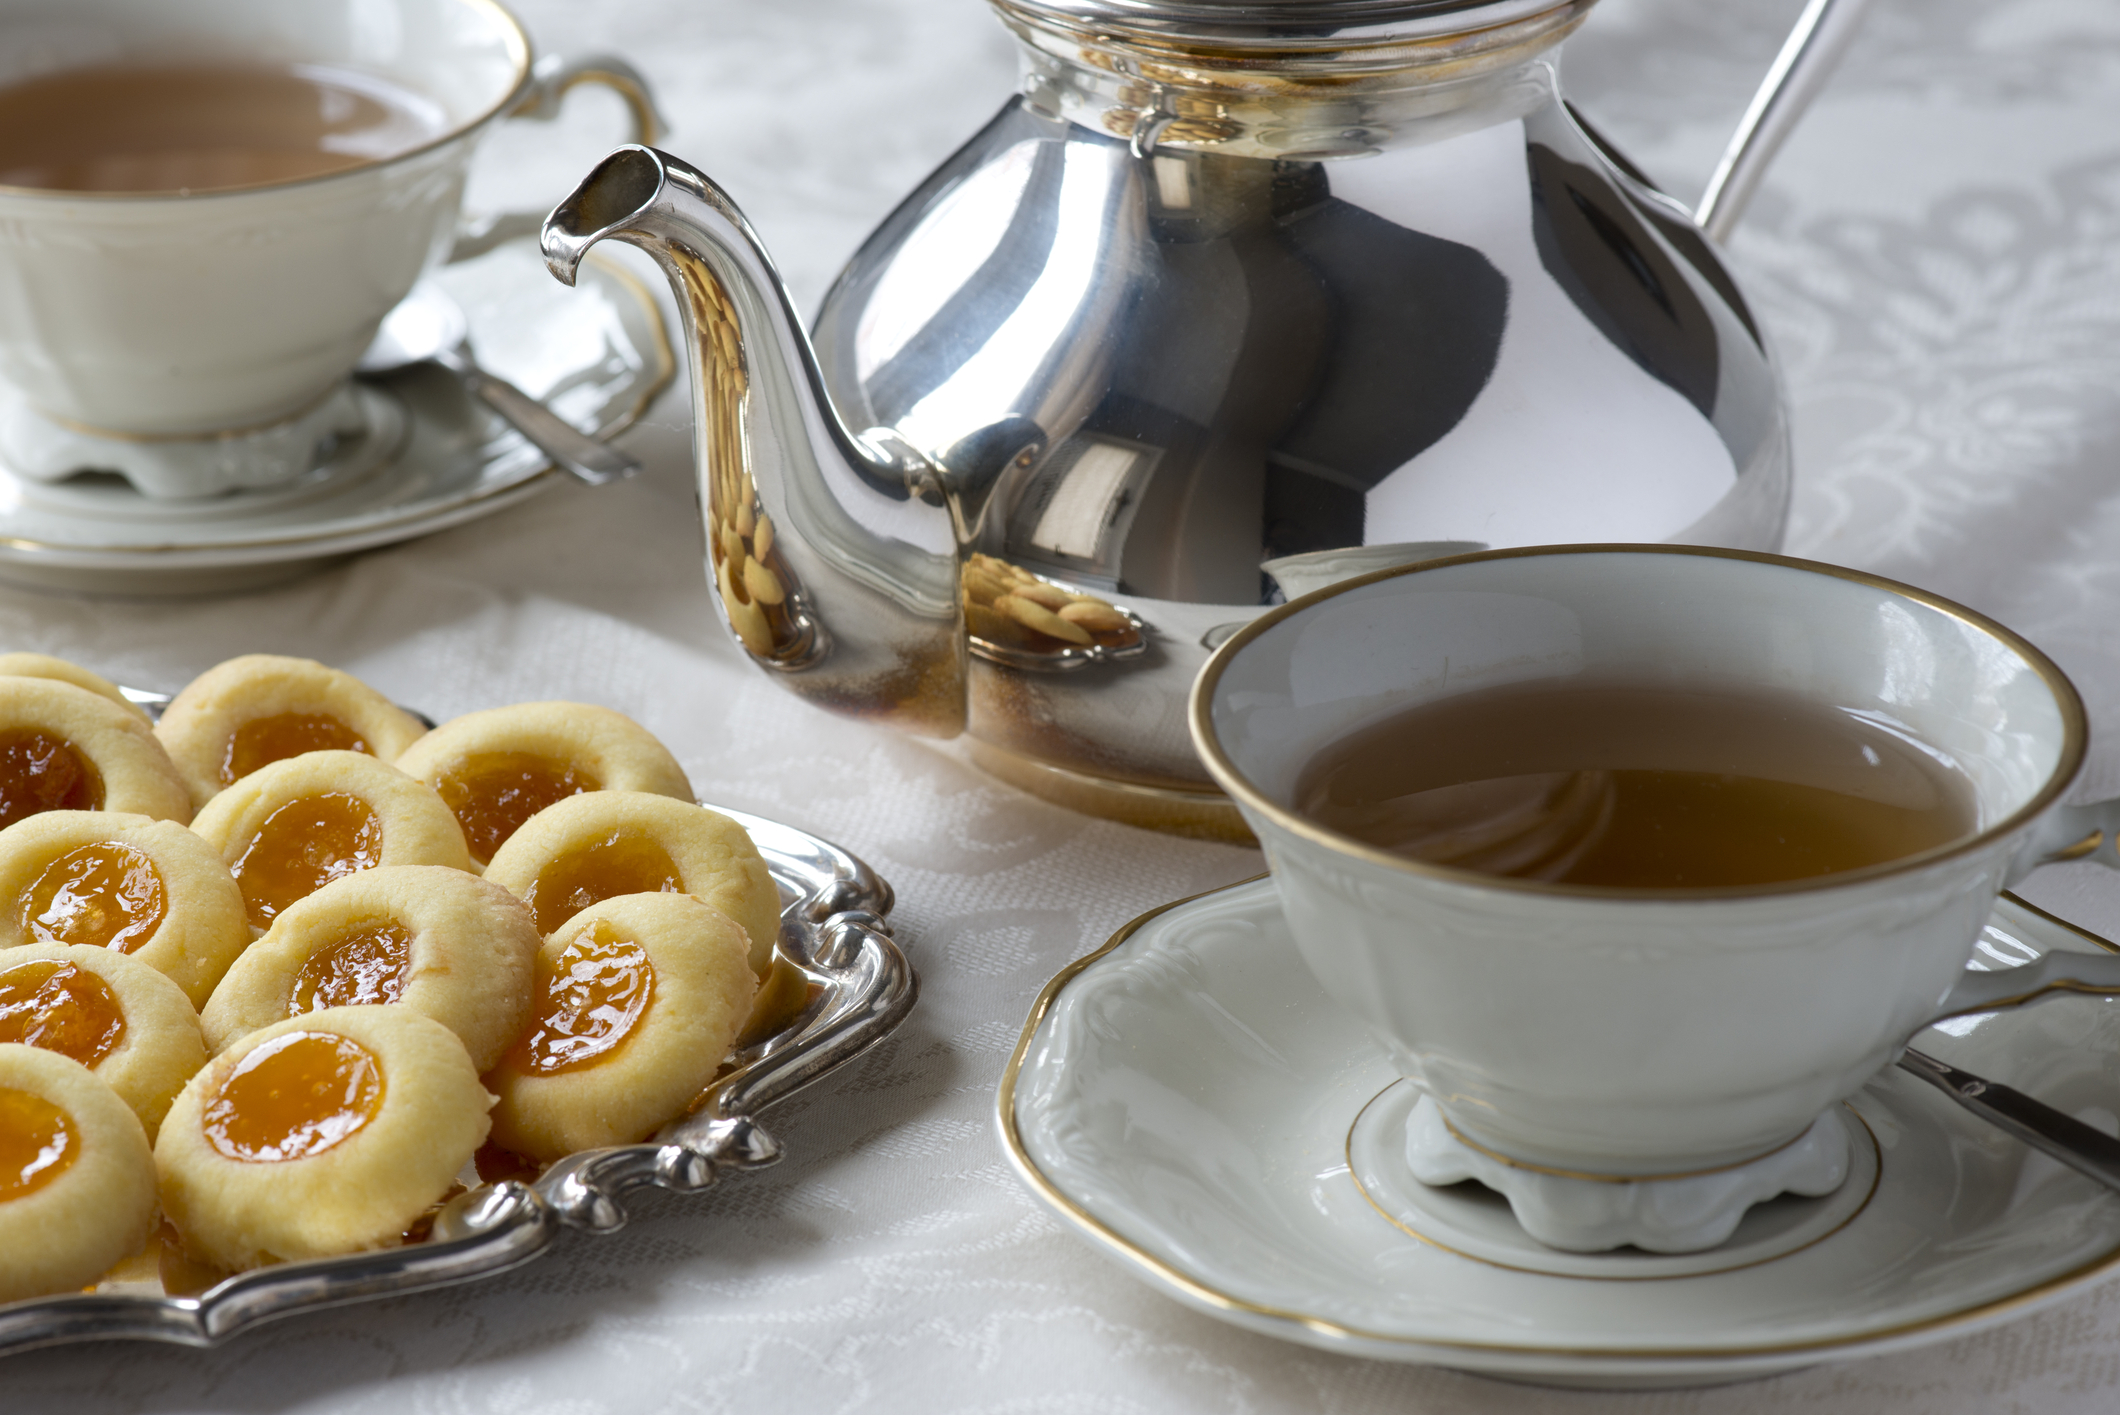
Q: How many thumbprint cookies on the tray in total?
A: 12